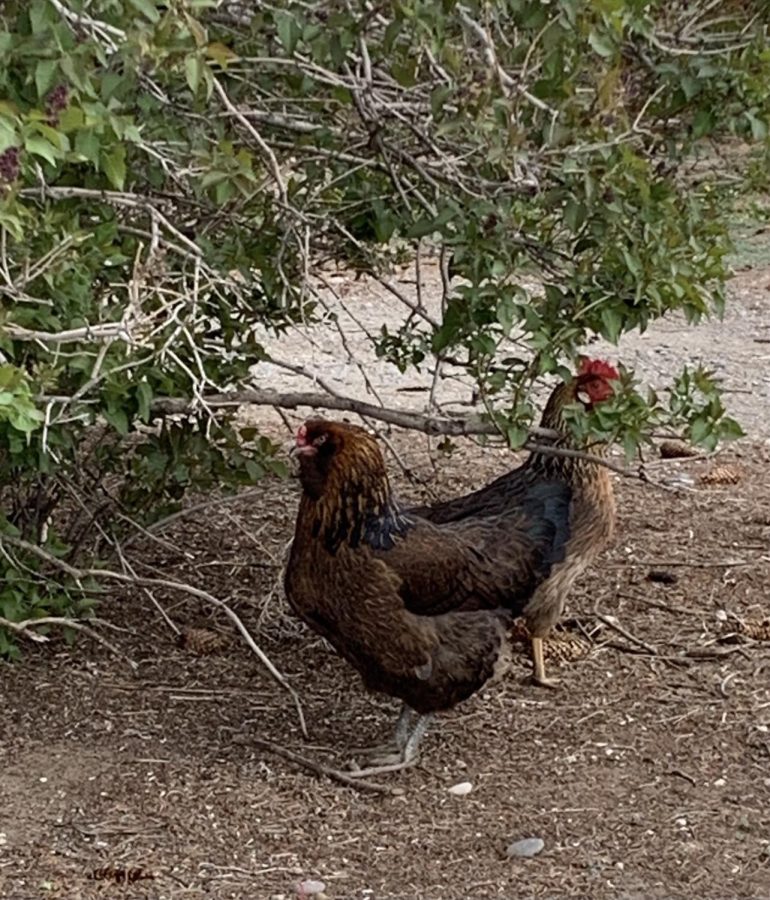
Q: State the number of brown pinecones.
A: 5